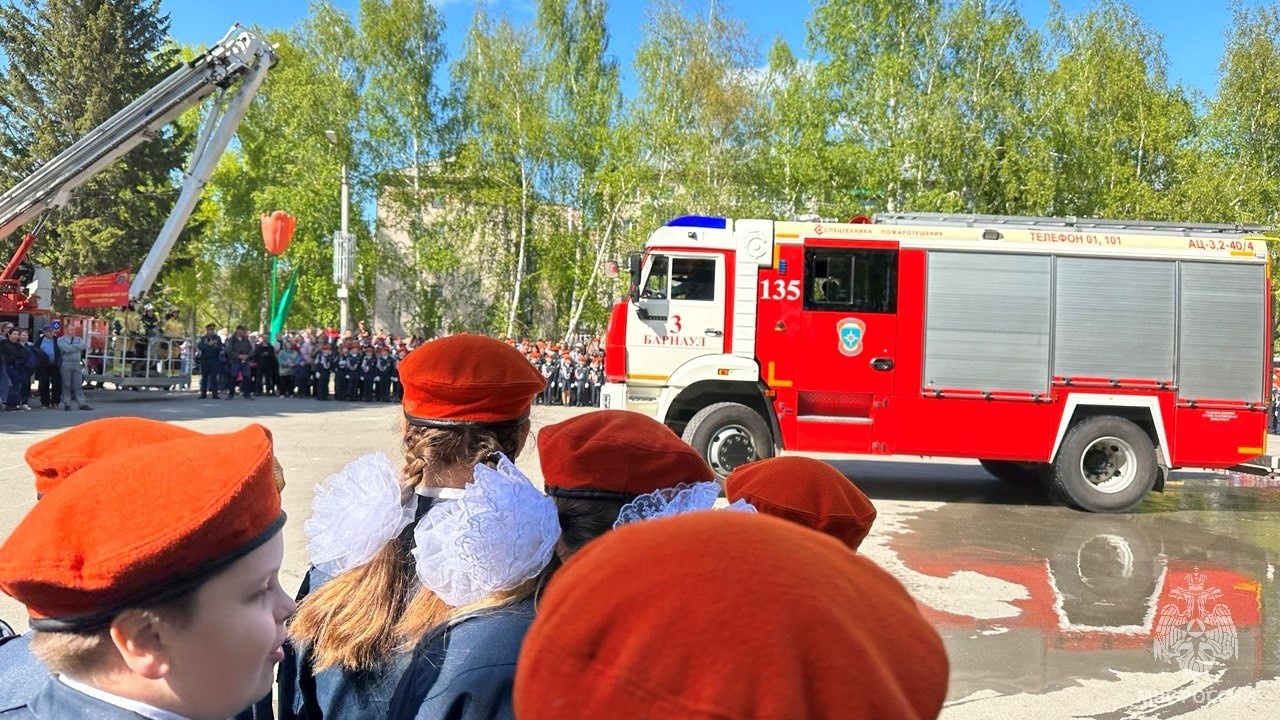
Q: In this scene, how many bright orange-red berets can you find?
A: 6